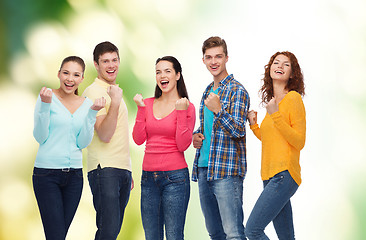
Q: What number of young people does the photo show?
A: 5